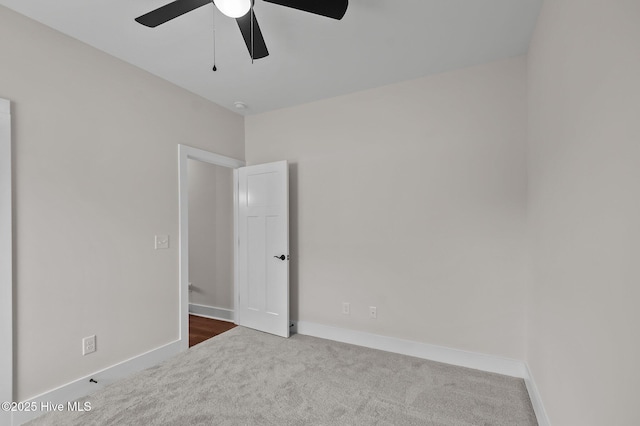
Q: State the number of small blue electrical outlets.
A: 0